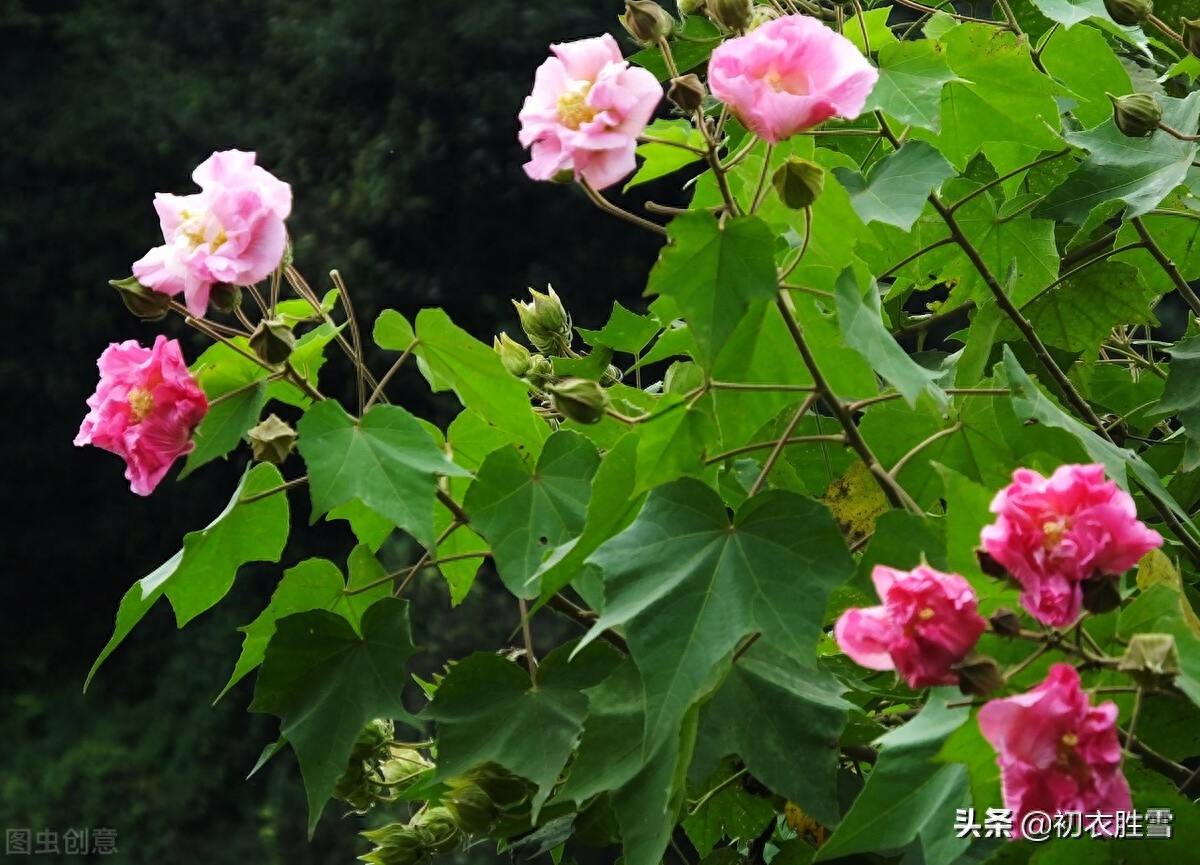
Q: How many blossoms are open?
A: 7